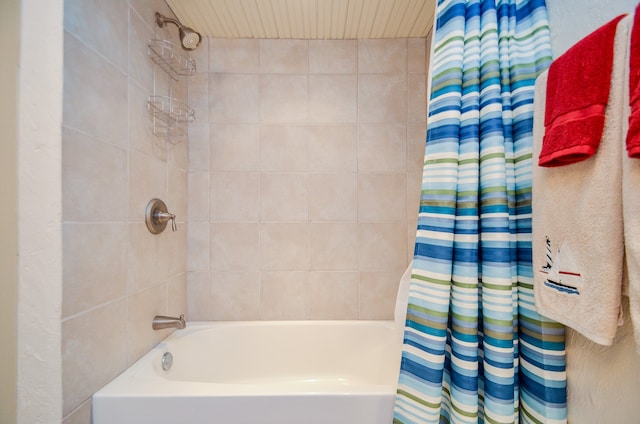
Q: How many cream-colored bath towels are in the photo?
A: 2